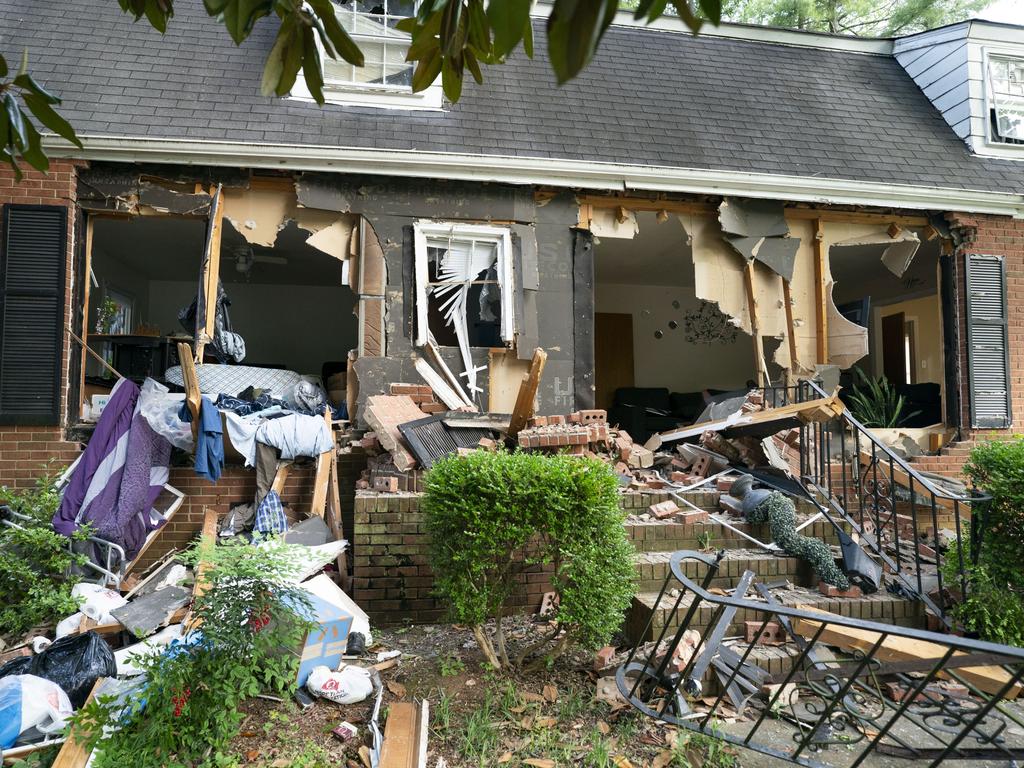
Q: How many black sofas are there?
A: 2